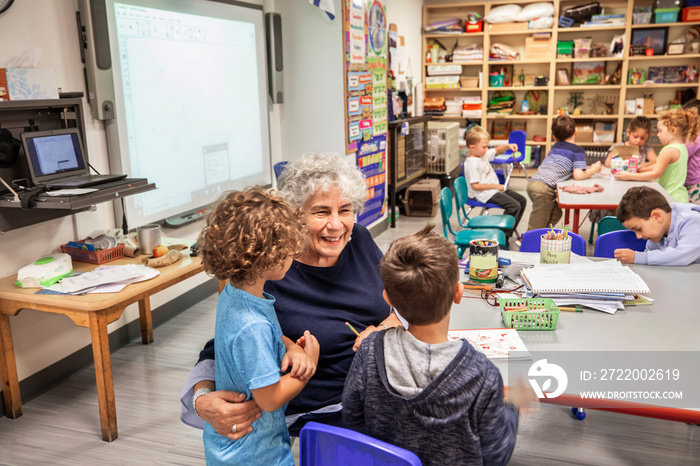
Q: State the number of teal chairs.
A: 3